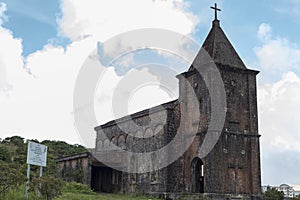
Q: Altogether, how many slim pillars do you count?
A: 2